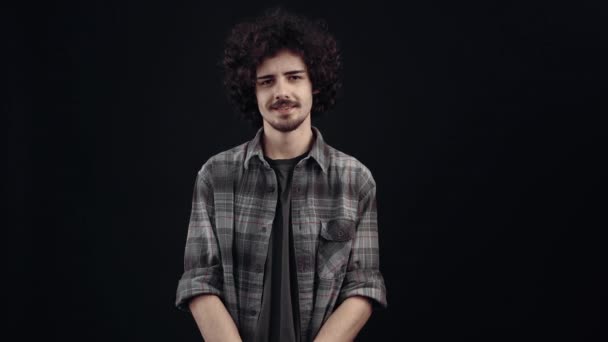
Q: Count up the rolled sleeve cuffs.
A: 2